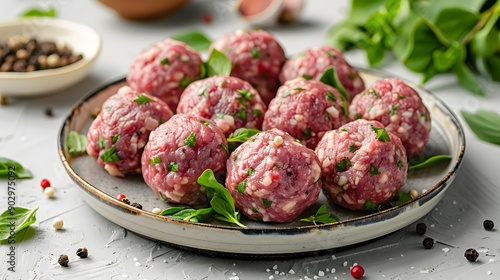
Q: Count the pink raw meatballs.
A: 10